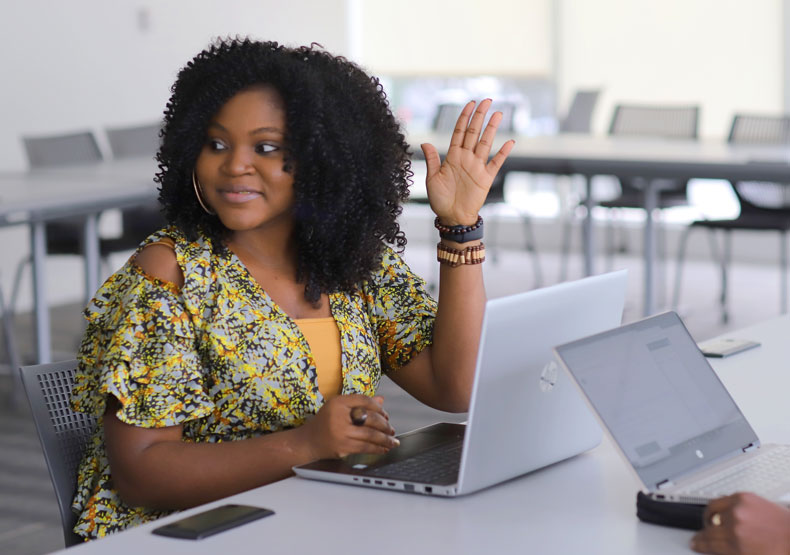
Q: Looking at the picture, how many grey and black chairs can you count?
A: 7